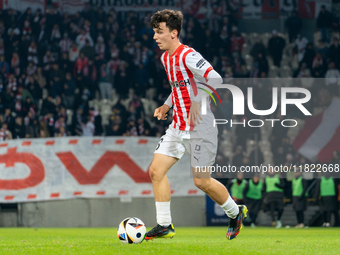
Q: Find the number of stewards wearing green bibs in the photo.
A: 5